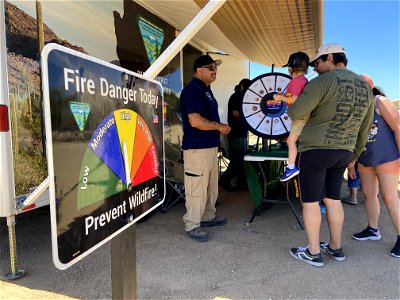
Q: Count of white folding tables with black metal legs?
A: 1